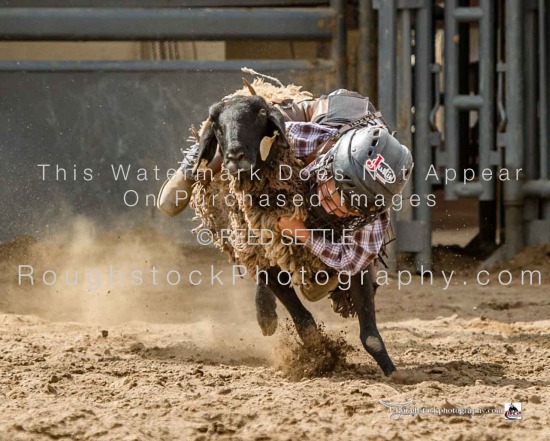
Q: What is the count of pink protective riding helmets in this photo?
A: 0